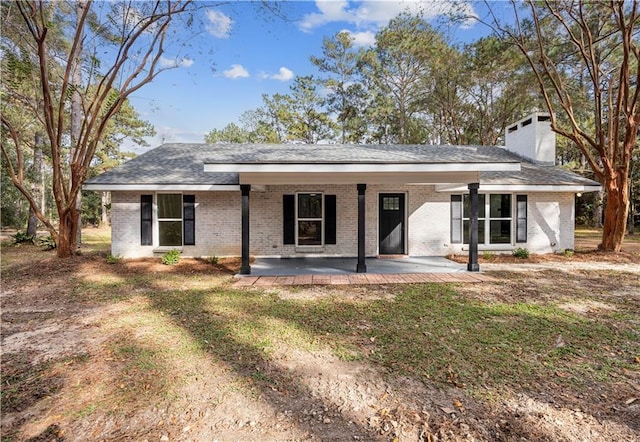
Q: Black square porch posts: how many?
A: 3